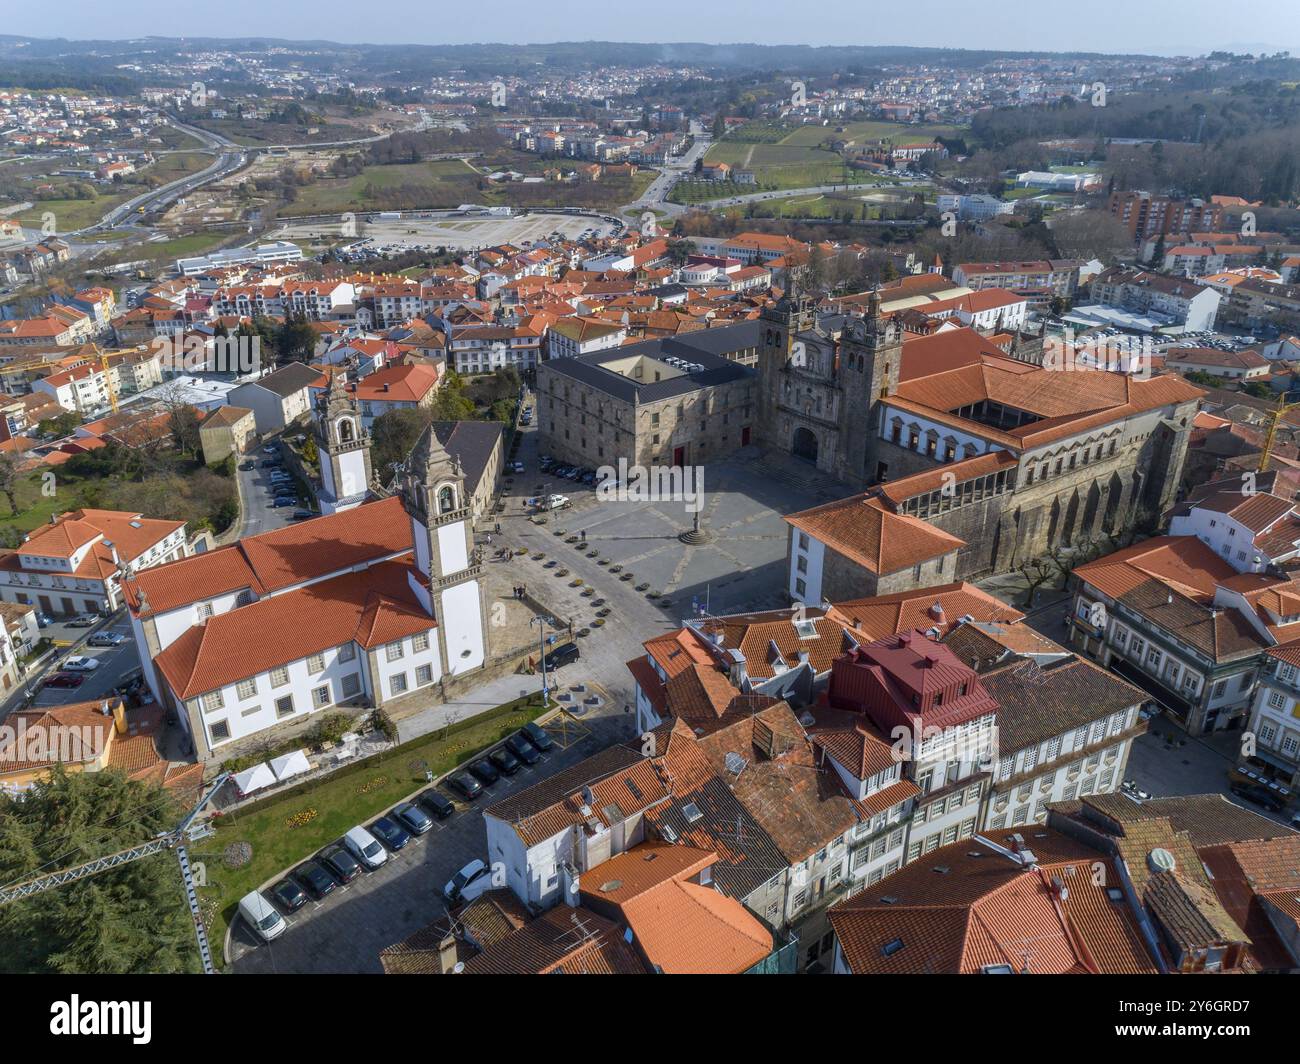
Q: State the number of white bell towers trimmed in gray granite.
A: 2